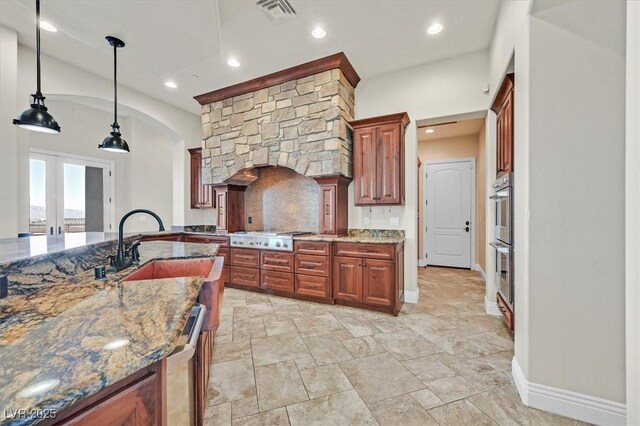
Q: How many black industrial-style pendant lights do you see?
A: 2